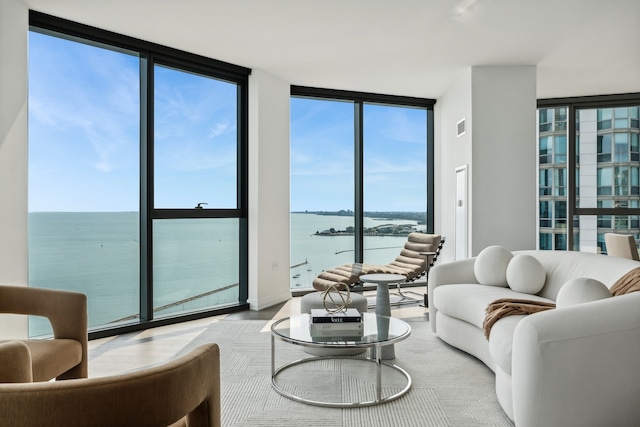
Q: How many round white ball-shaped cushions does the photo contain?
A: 3